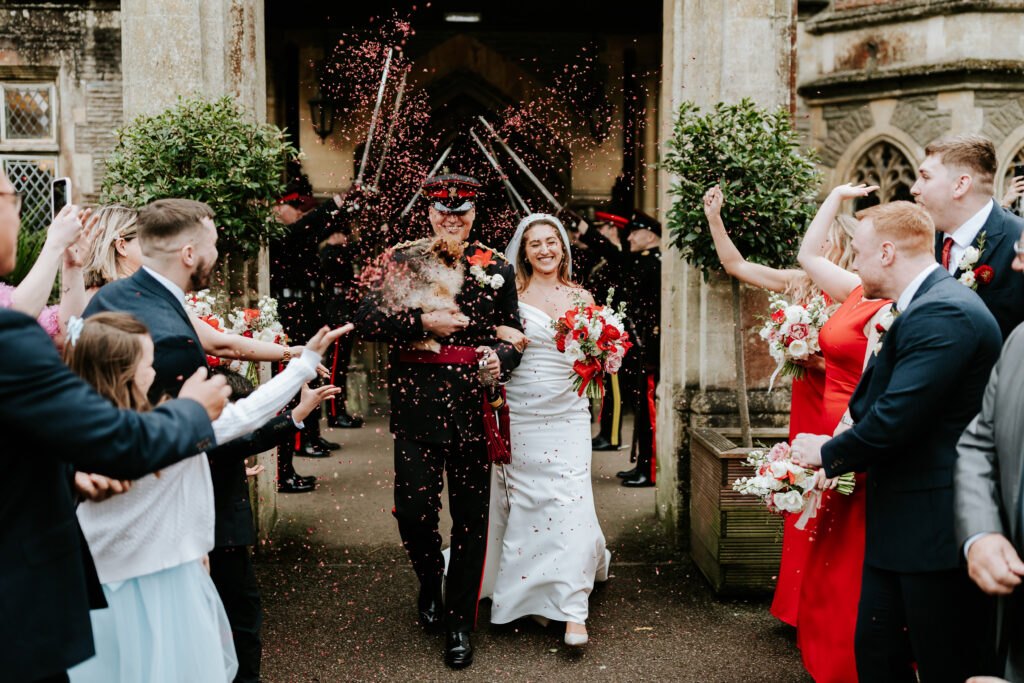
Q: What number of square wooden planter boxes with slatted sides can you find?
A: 1